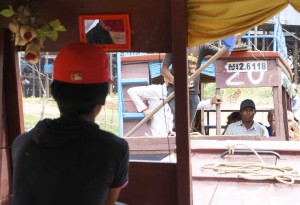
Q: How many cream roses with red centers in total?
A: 2